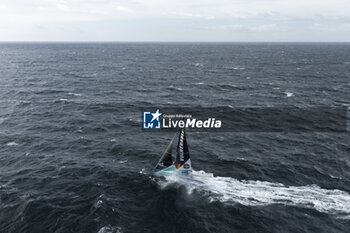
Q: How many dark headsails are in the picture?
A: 1